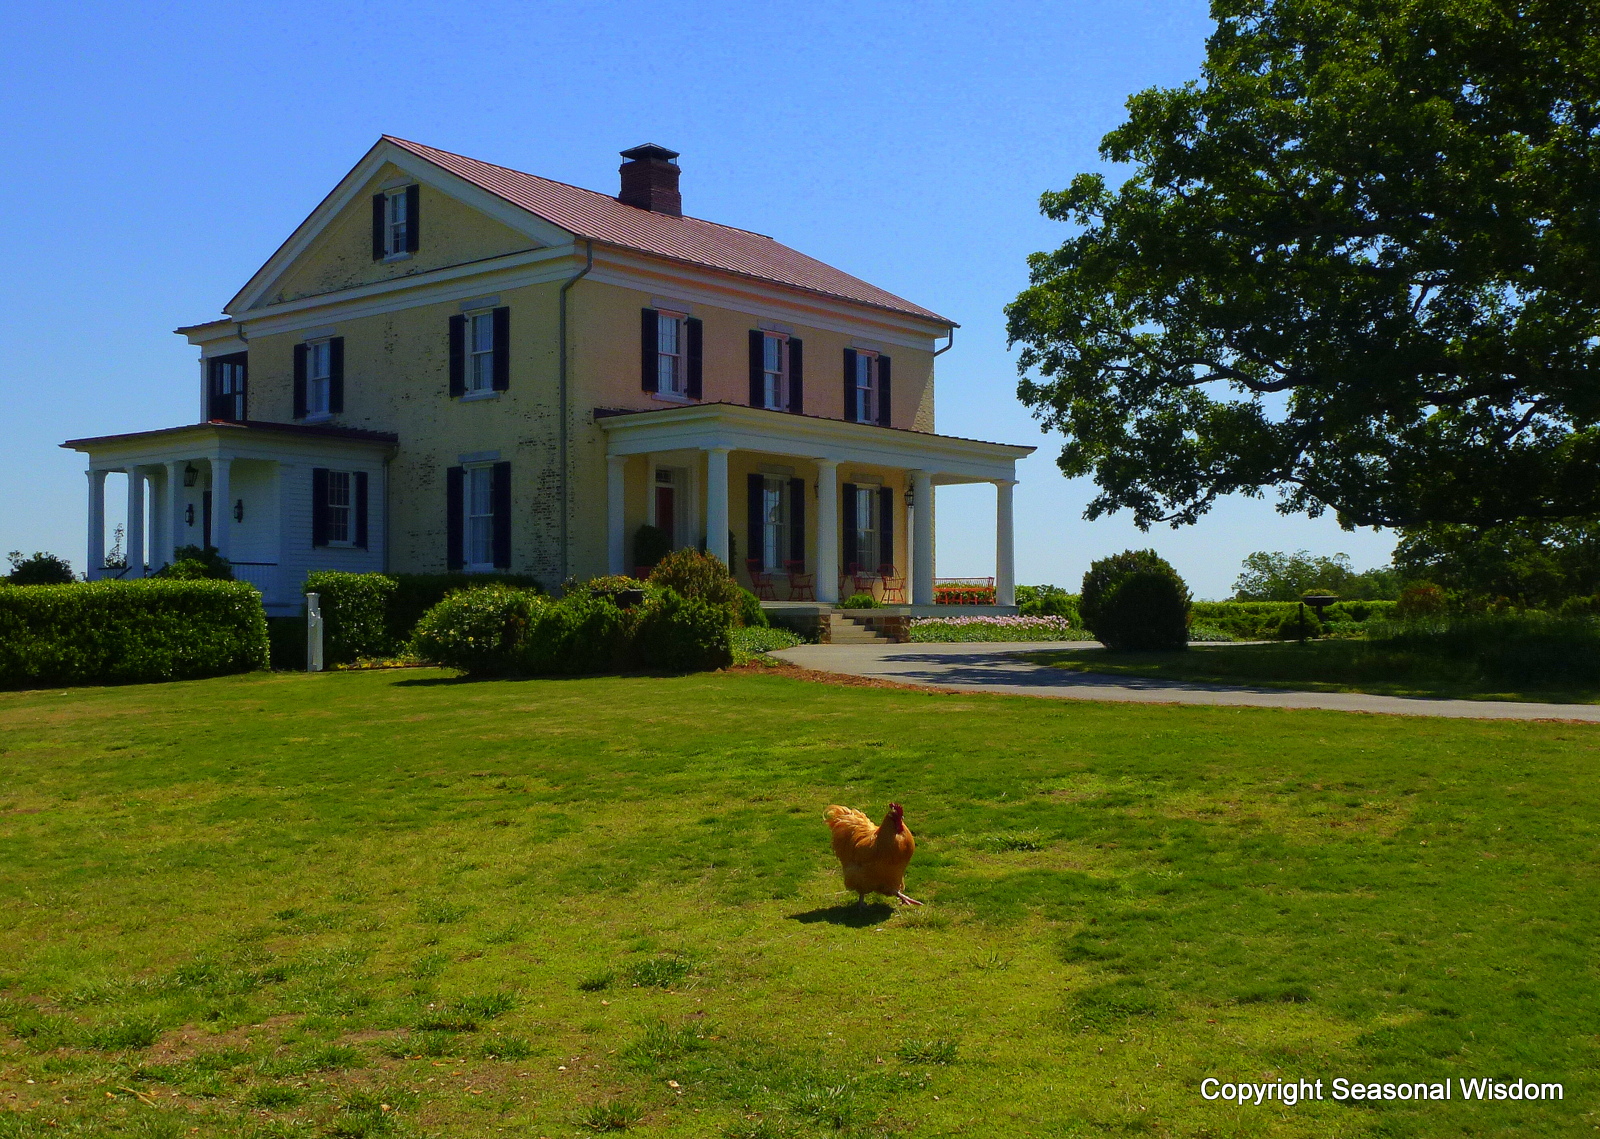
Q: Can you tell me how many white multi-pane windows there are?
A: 10